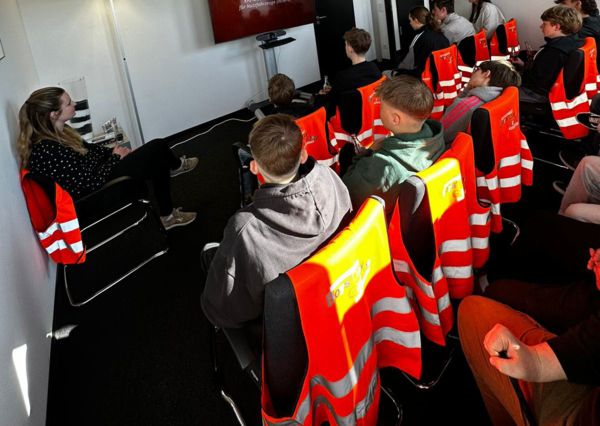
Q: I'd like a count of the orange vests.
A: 11